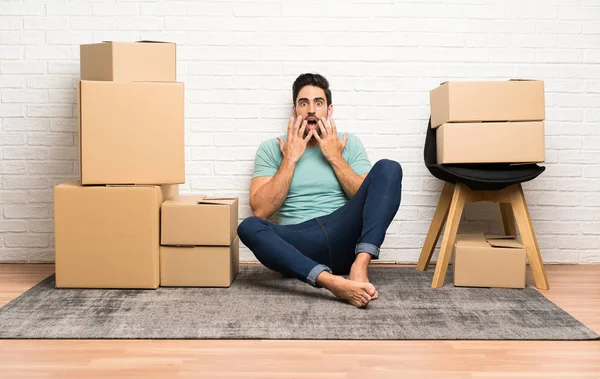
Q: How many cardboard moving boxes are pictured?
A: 8